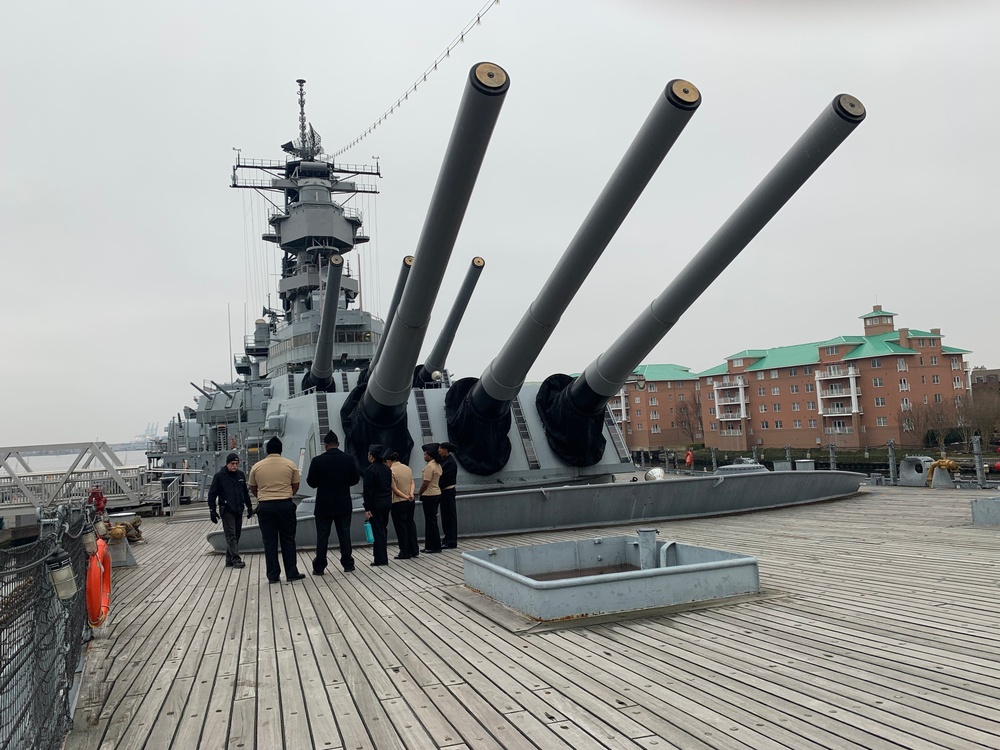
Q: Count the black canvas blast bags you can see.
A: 6